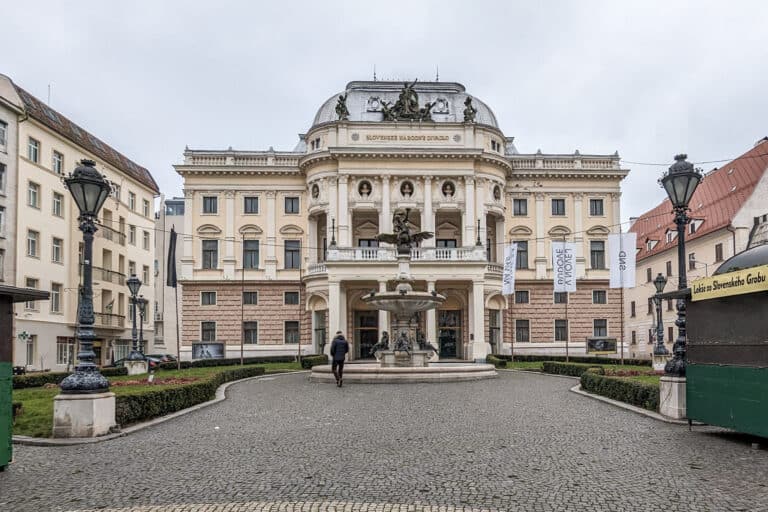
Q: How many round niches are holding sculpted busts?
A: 5